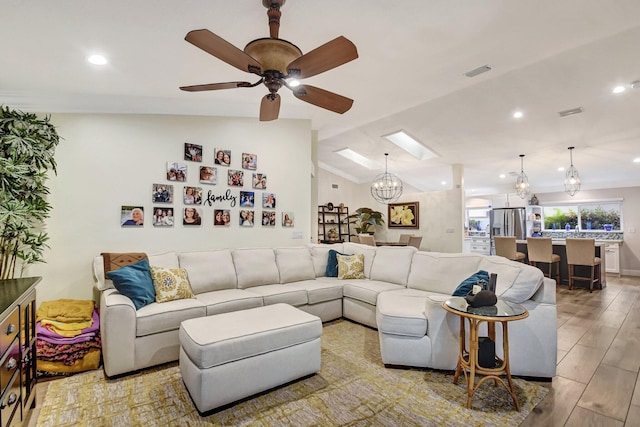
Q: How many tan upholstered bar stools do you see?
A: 3